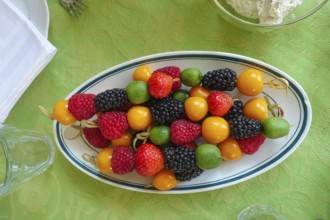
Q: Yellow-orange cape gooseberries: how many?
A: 12